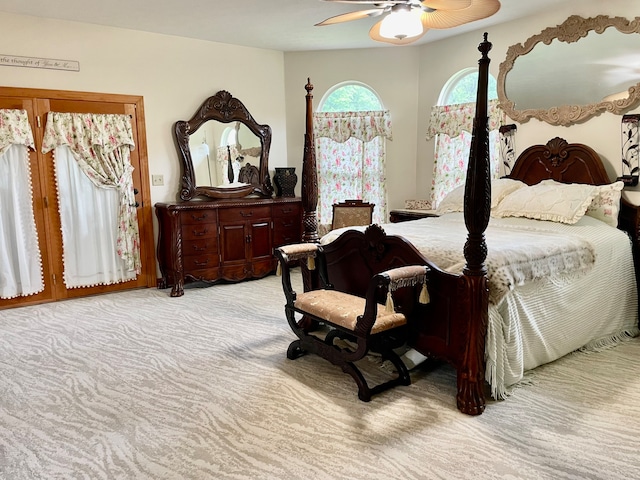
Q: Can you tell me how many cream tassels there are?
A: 4